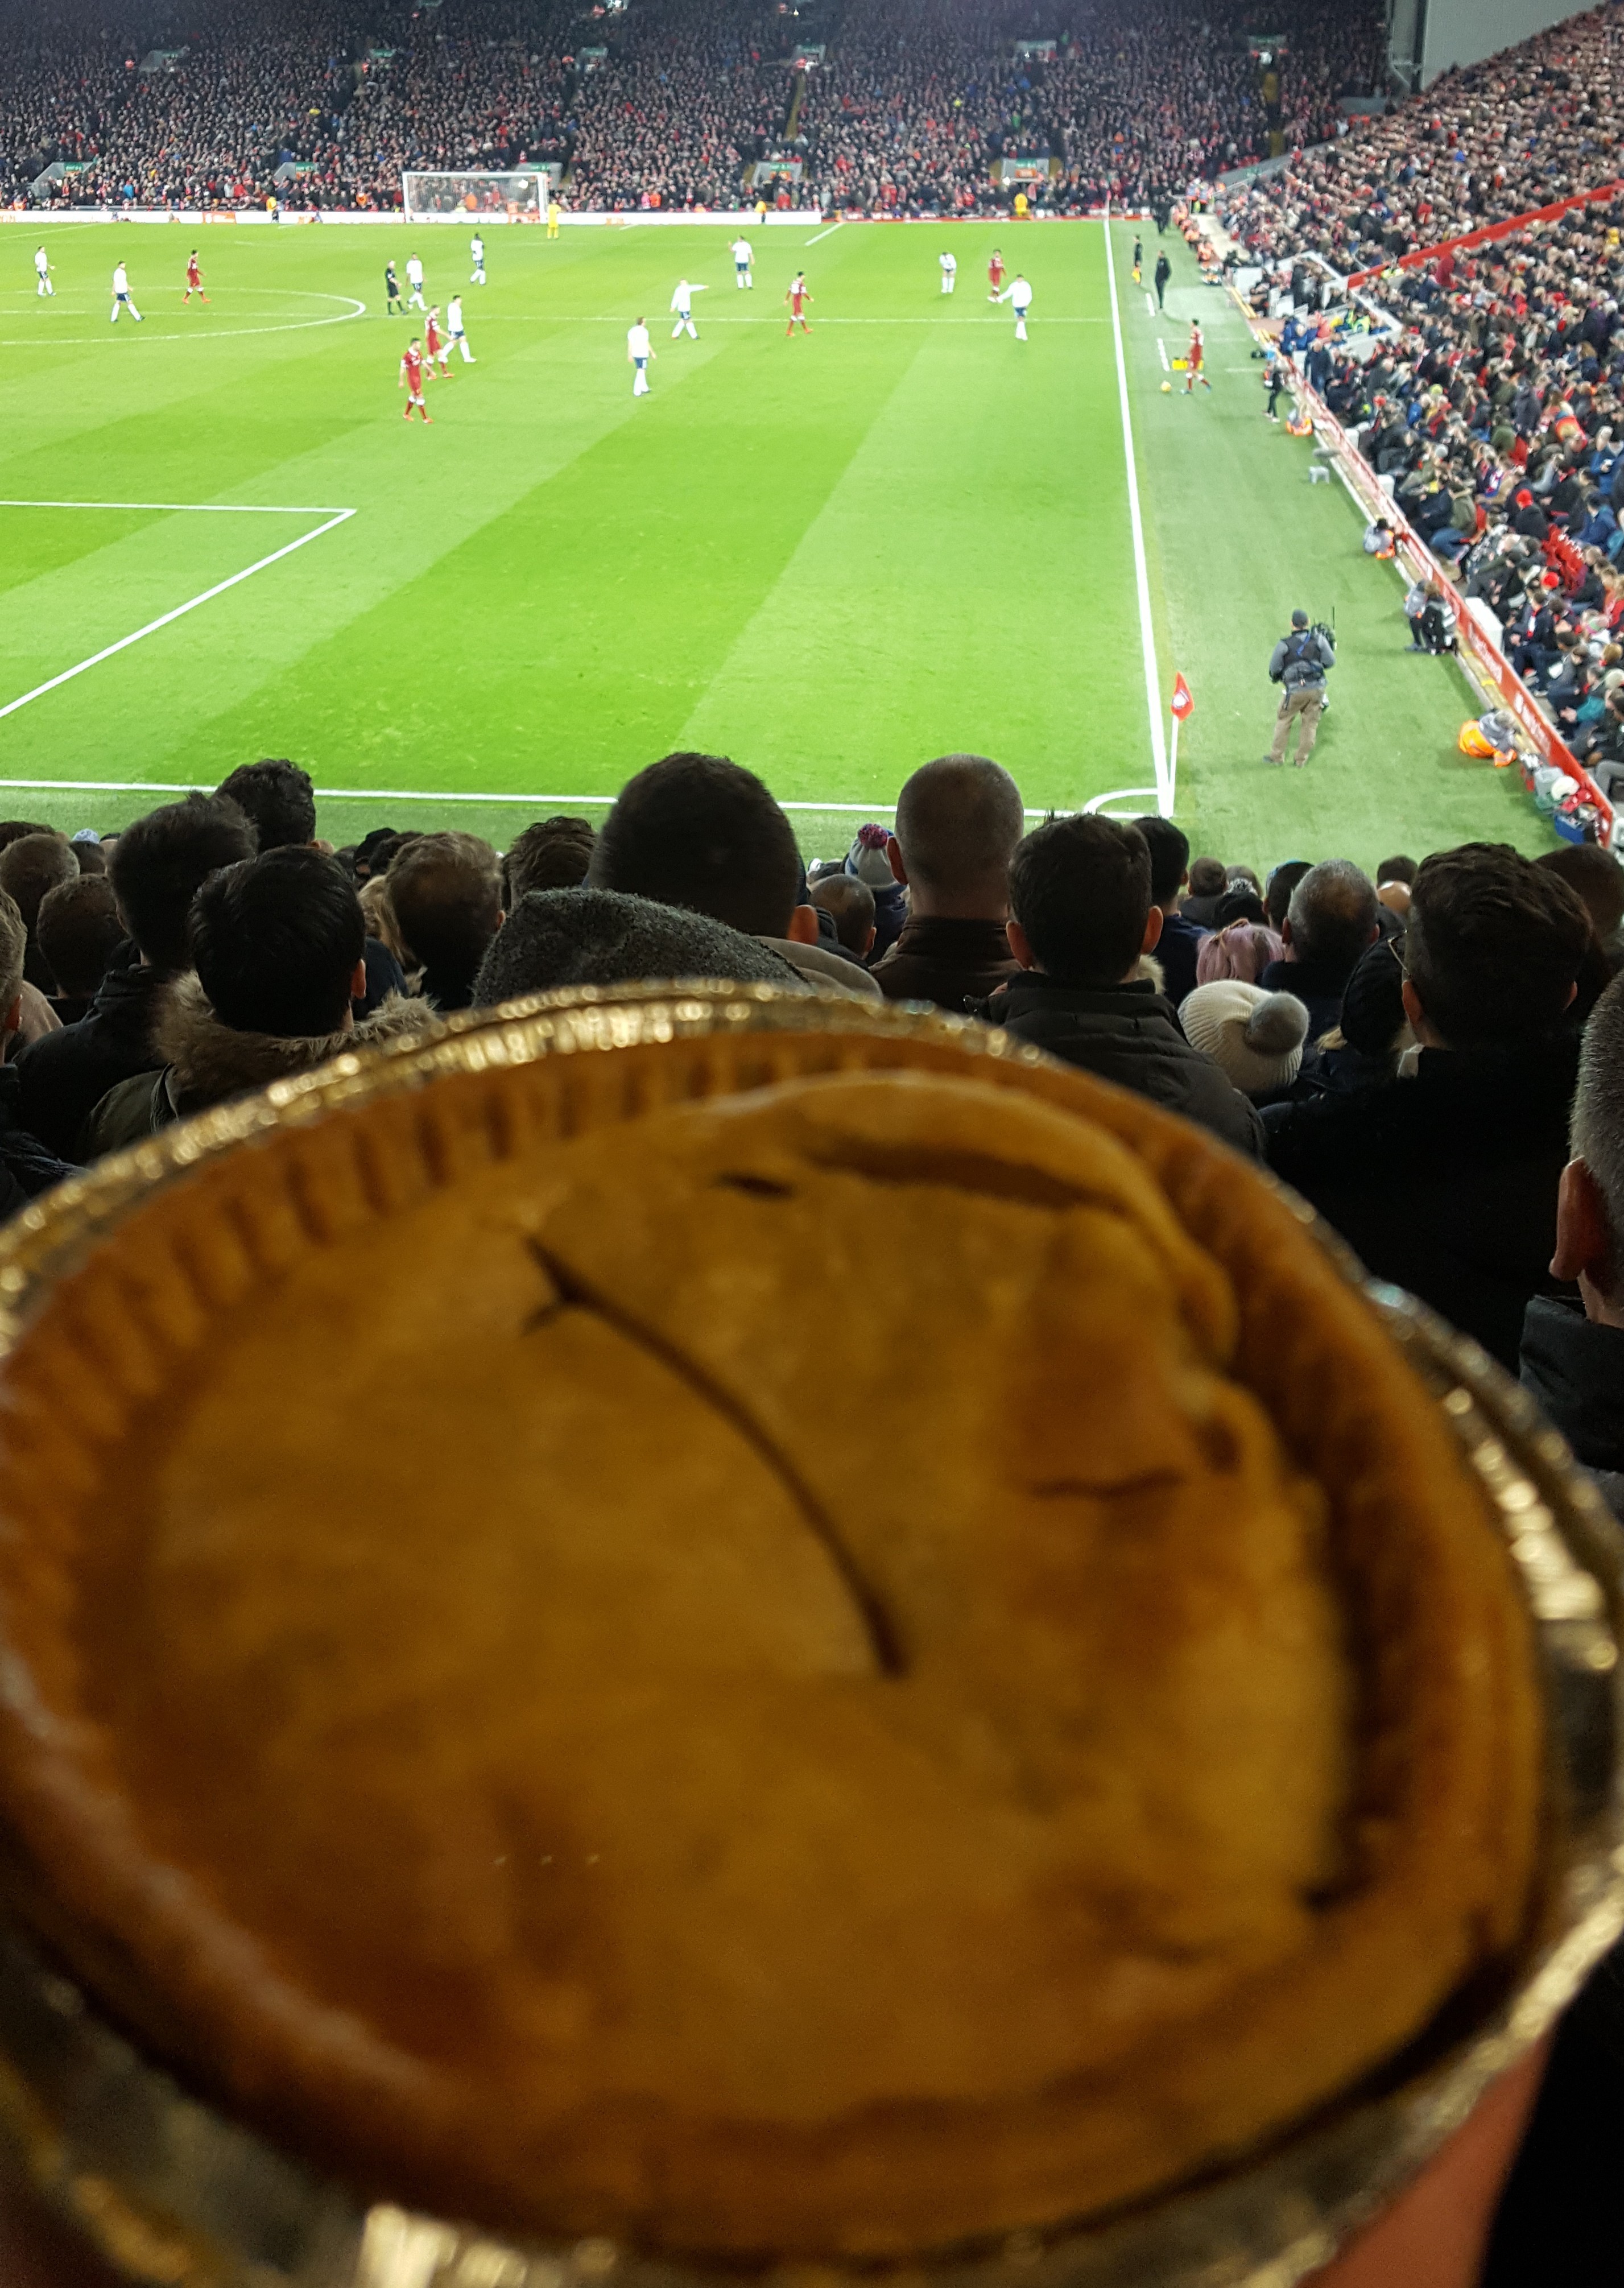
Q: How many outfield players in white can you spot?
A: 10